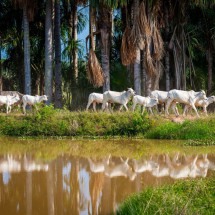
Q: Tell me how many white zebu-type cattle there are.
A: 8